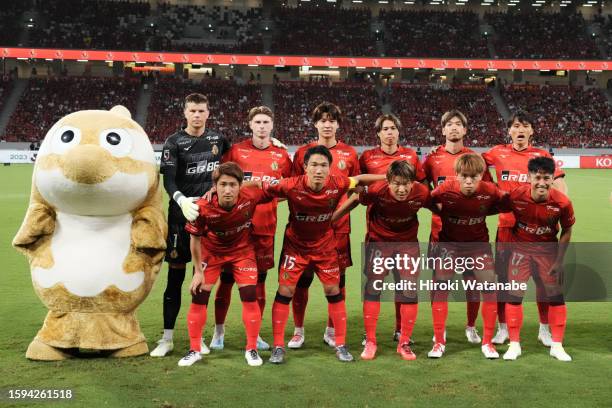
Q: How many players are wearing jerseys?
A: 11